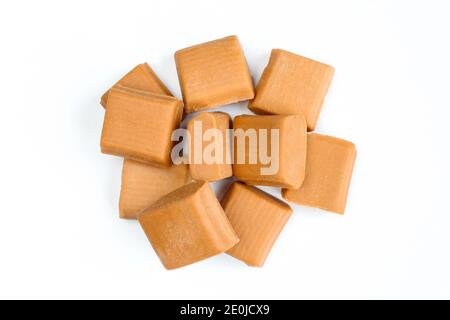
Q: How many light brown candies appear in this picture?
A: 10